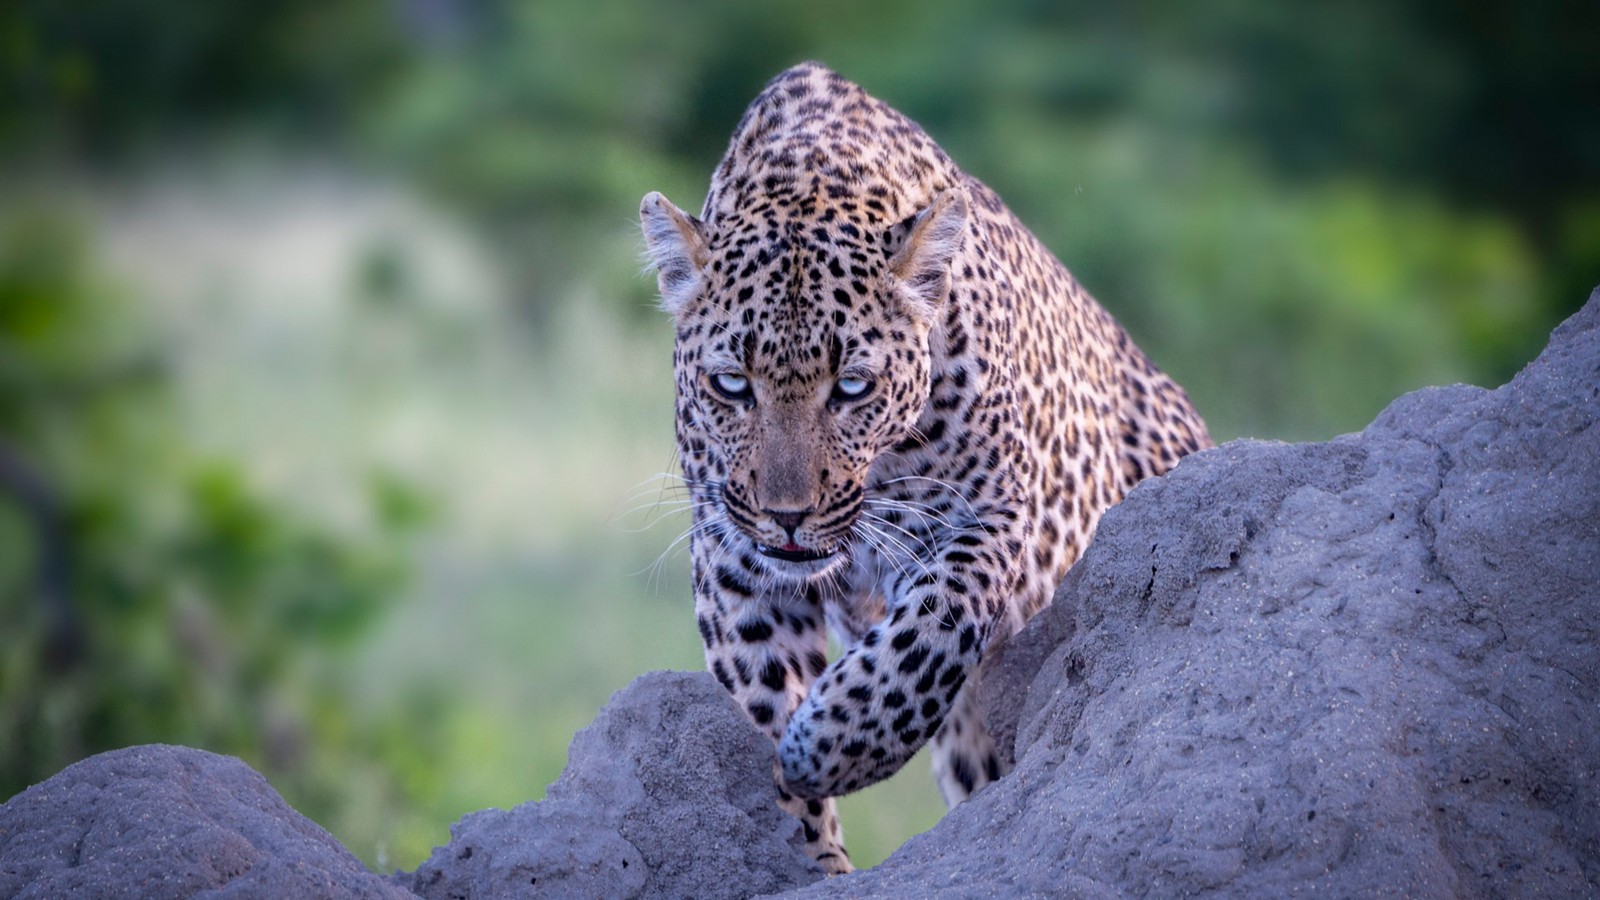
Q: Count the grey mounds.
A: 3